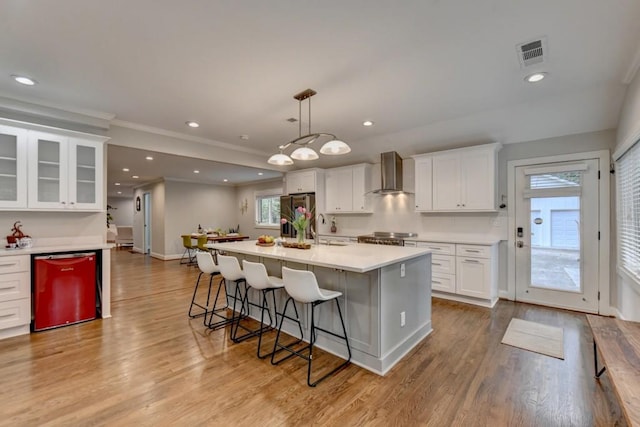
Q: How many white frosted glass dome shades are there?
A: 3